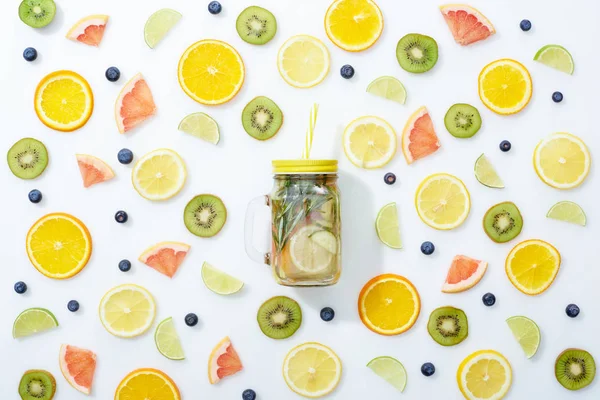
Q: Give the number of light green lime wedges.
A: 12